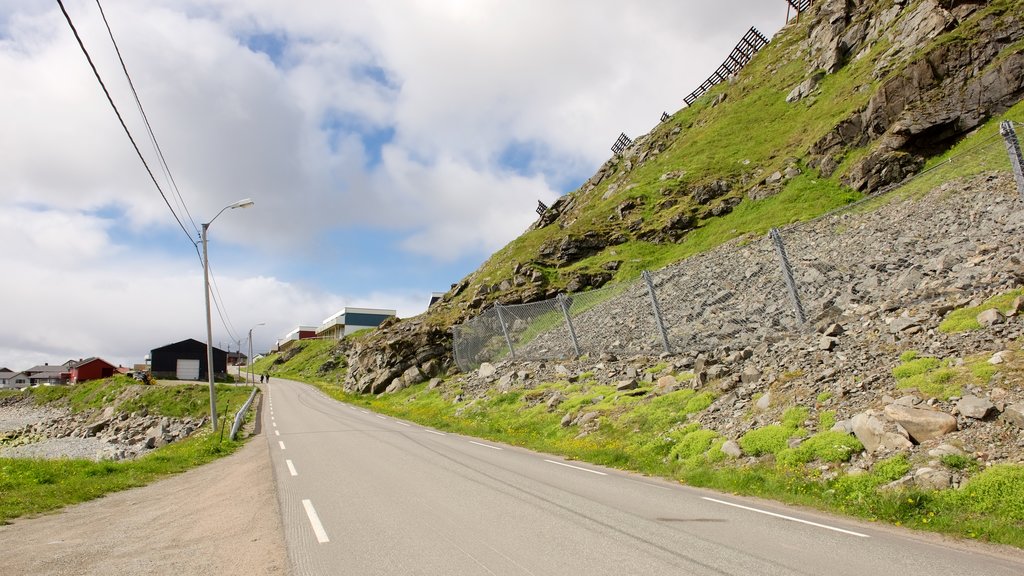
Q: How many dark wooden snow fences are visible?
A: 5